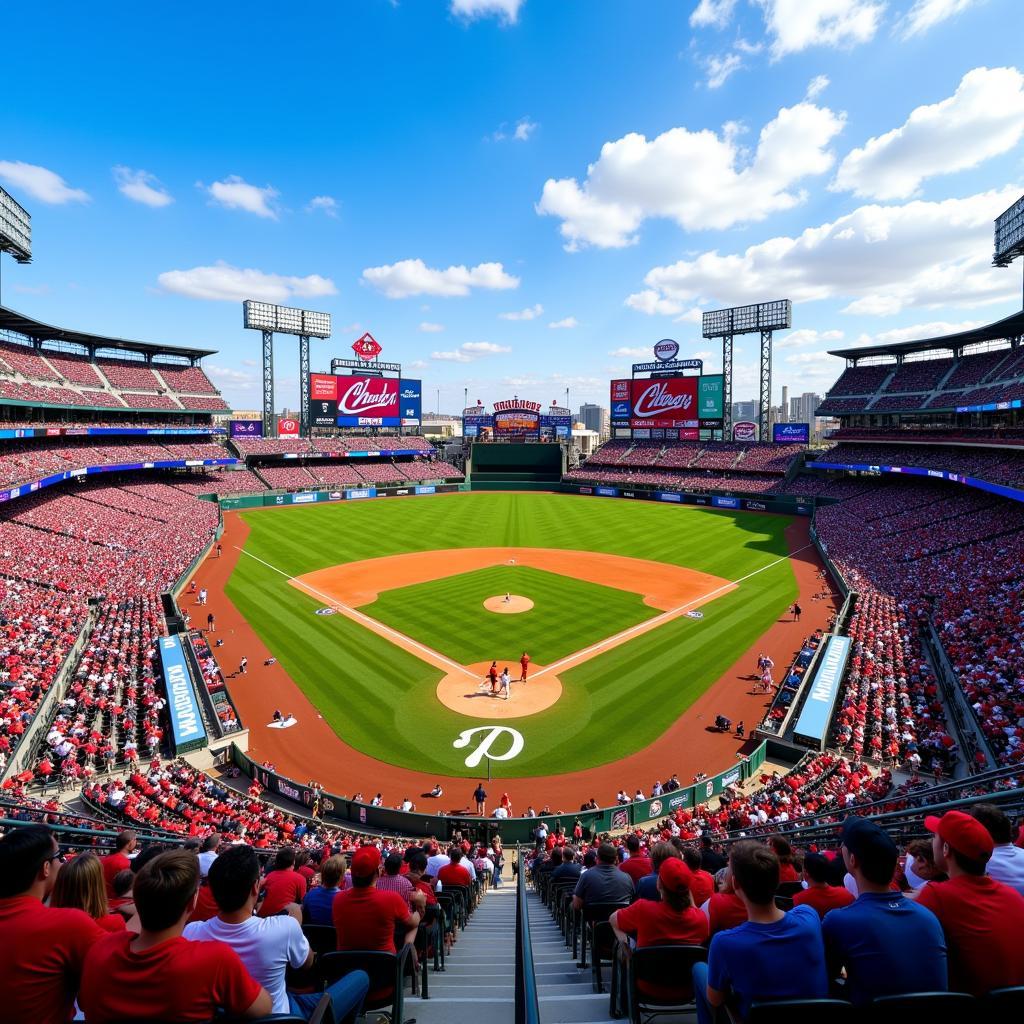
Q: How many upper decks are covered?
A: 2